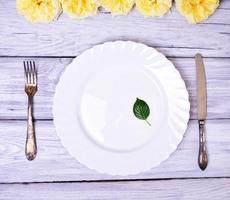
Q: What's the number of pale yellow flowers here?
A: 5